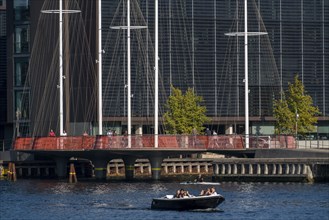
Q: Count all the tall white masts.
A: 5